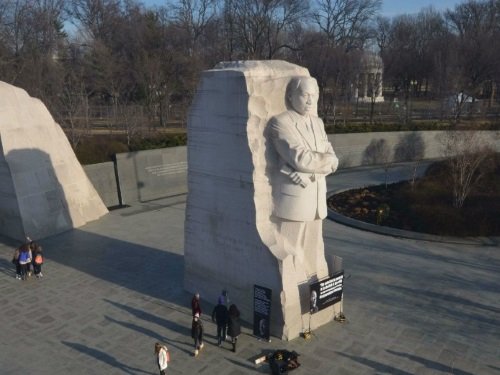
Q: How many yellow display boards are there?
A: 0